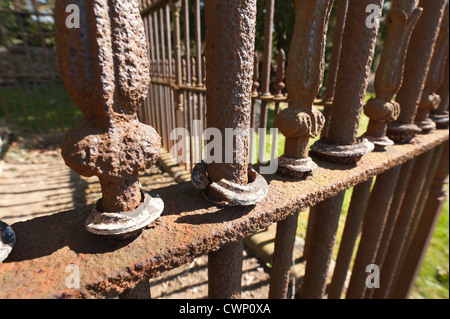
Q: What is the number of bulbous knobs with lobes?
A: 4